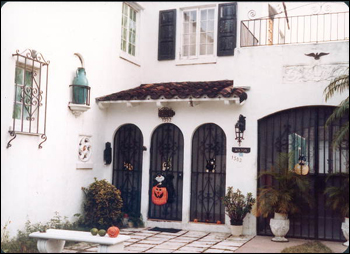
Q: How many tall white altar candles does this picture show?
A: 0